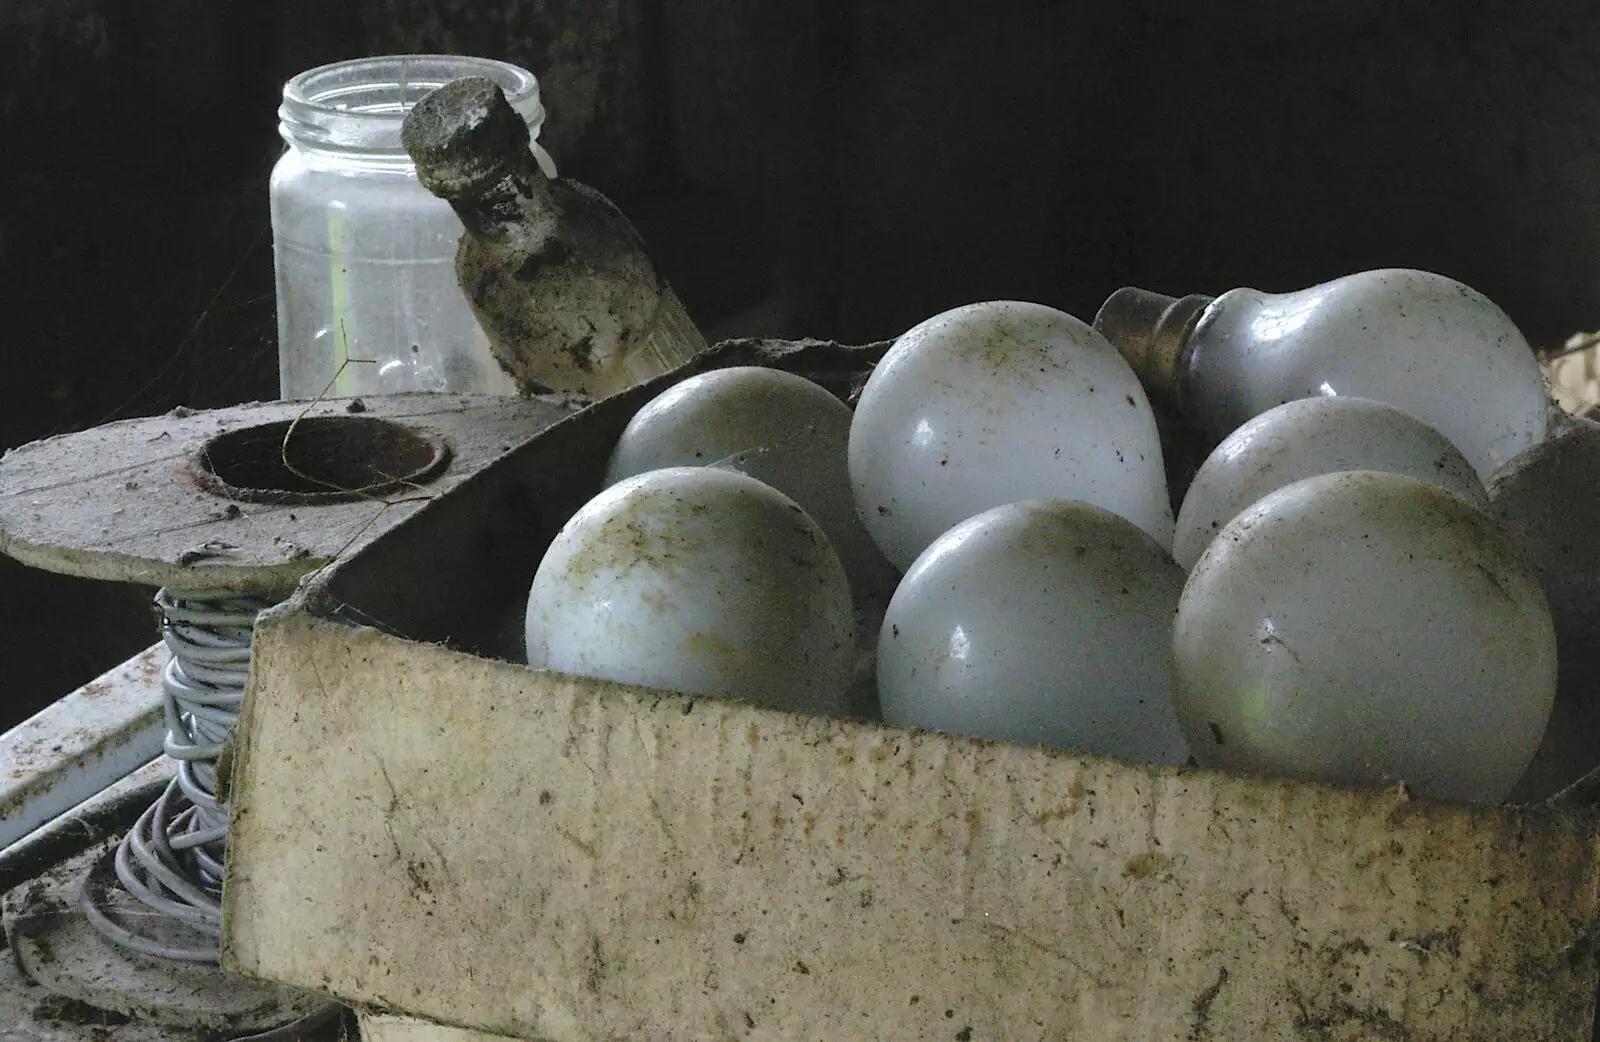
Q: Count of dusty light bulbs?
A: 7